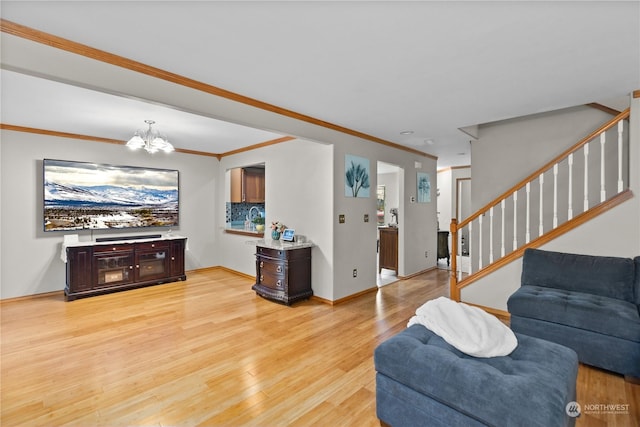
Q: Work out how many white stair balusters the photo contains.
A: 13